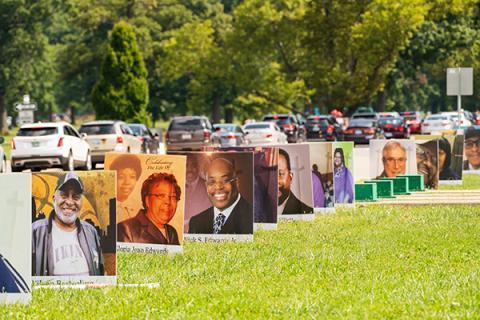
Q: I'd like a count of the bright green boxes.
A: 4